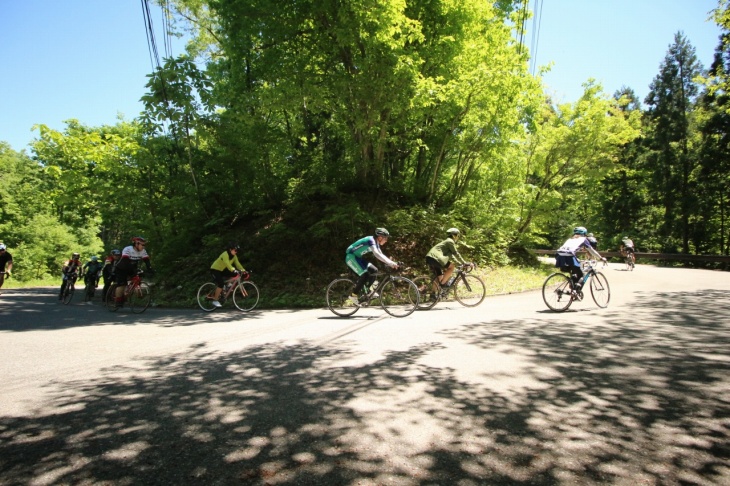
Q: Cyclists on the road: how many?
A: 11